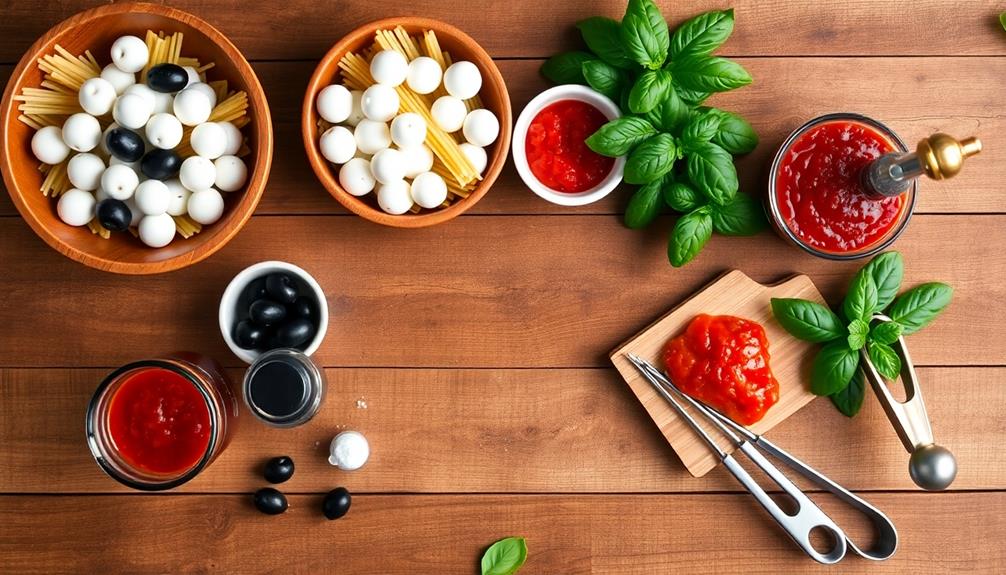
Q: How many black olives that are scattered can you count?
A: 3